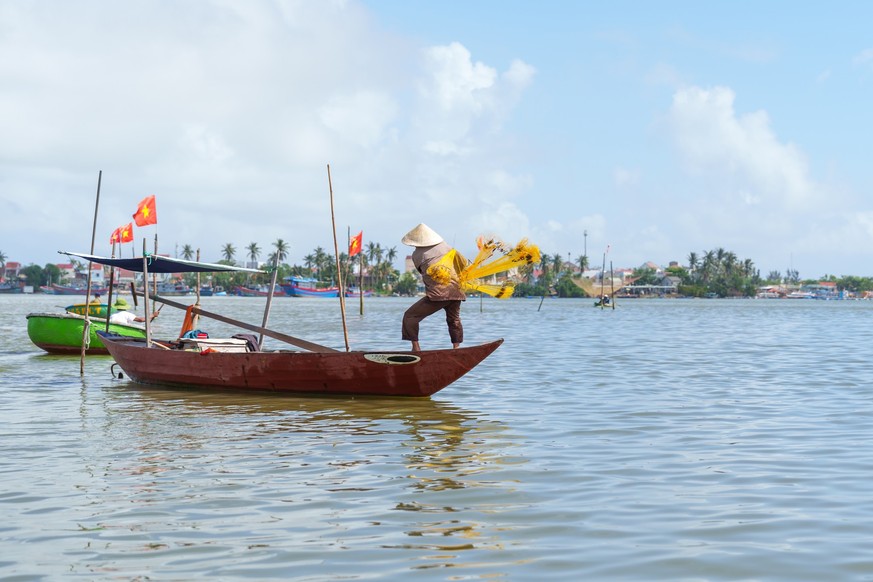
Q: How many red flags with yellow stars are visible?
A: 4